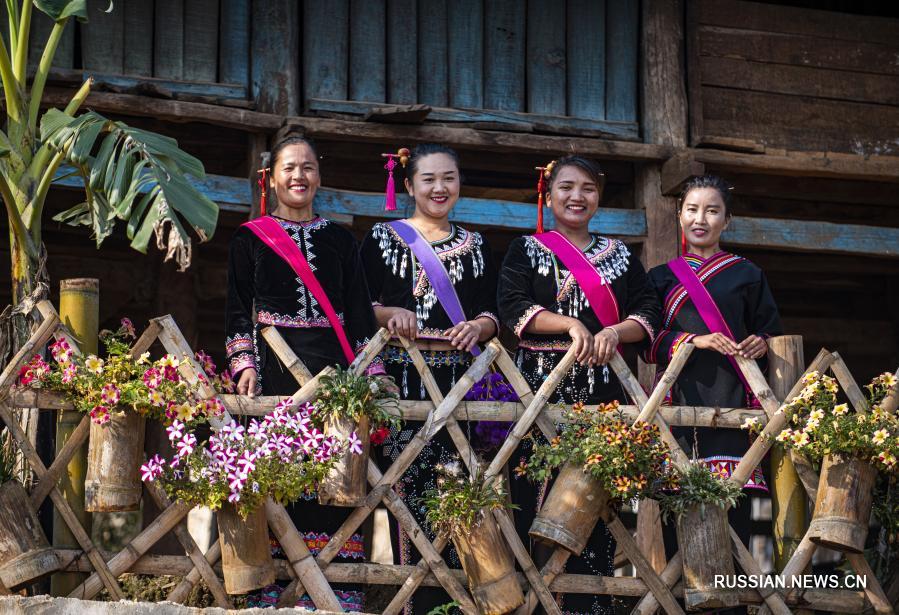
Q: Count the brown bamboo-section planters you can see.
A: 8